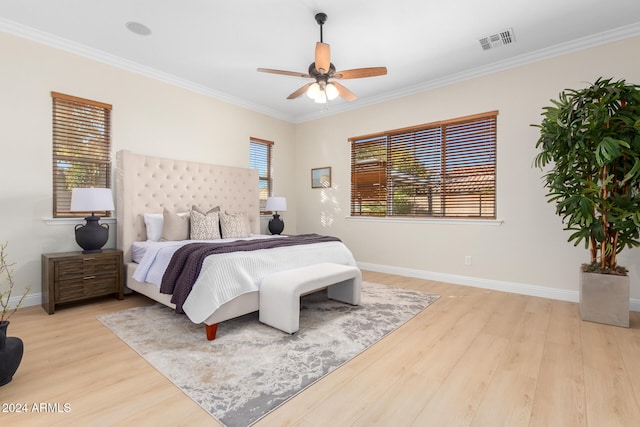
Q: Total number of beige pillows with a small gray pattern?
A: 2